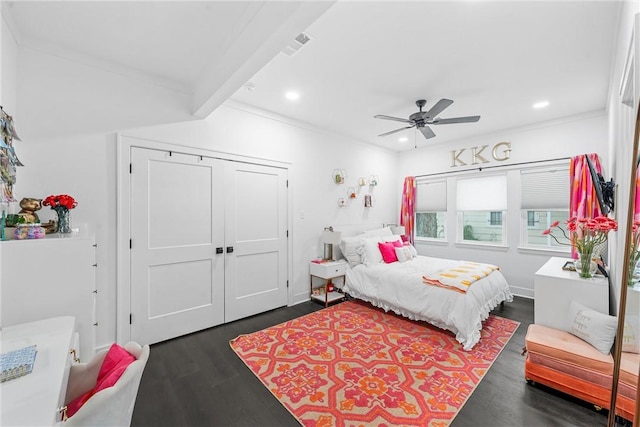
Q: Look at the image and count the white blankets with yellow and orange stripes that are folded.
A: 1